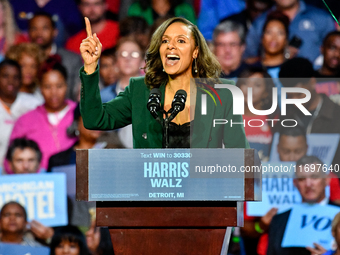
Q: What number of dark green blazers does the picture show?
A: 1